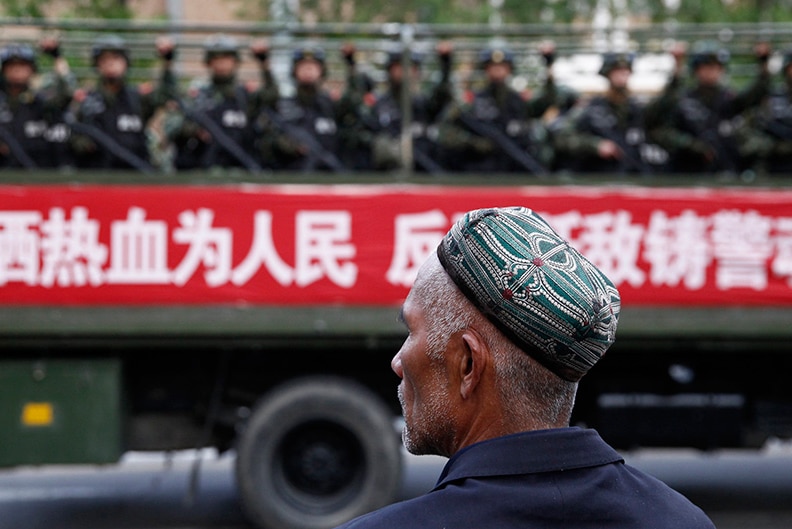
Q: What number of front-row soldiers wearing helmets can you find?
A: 9